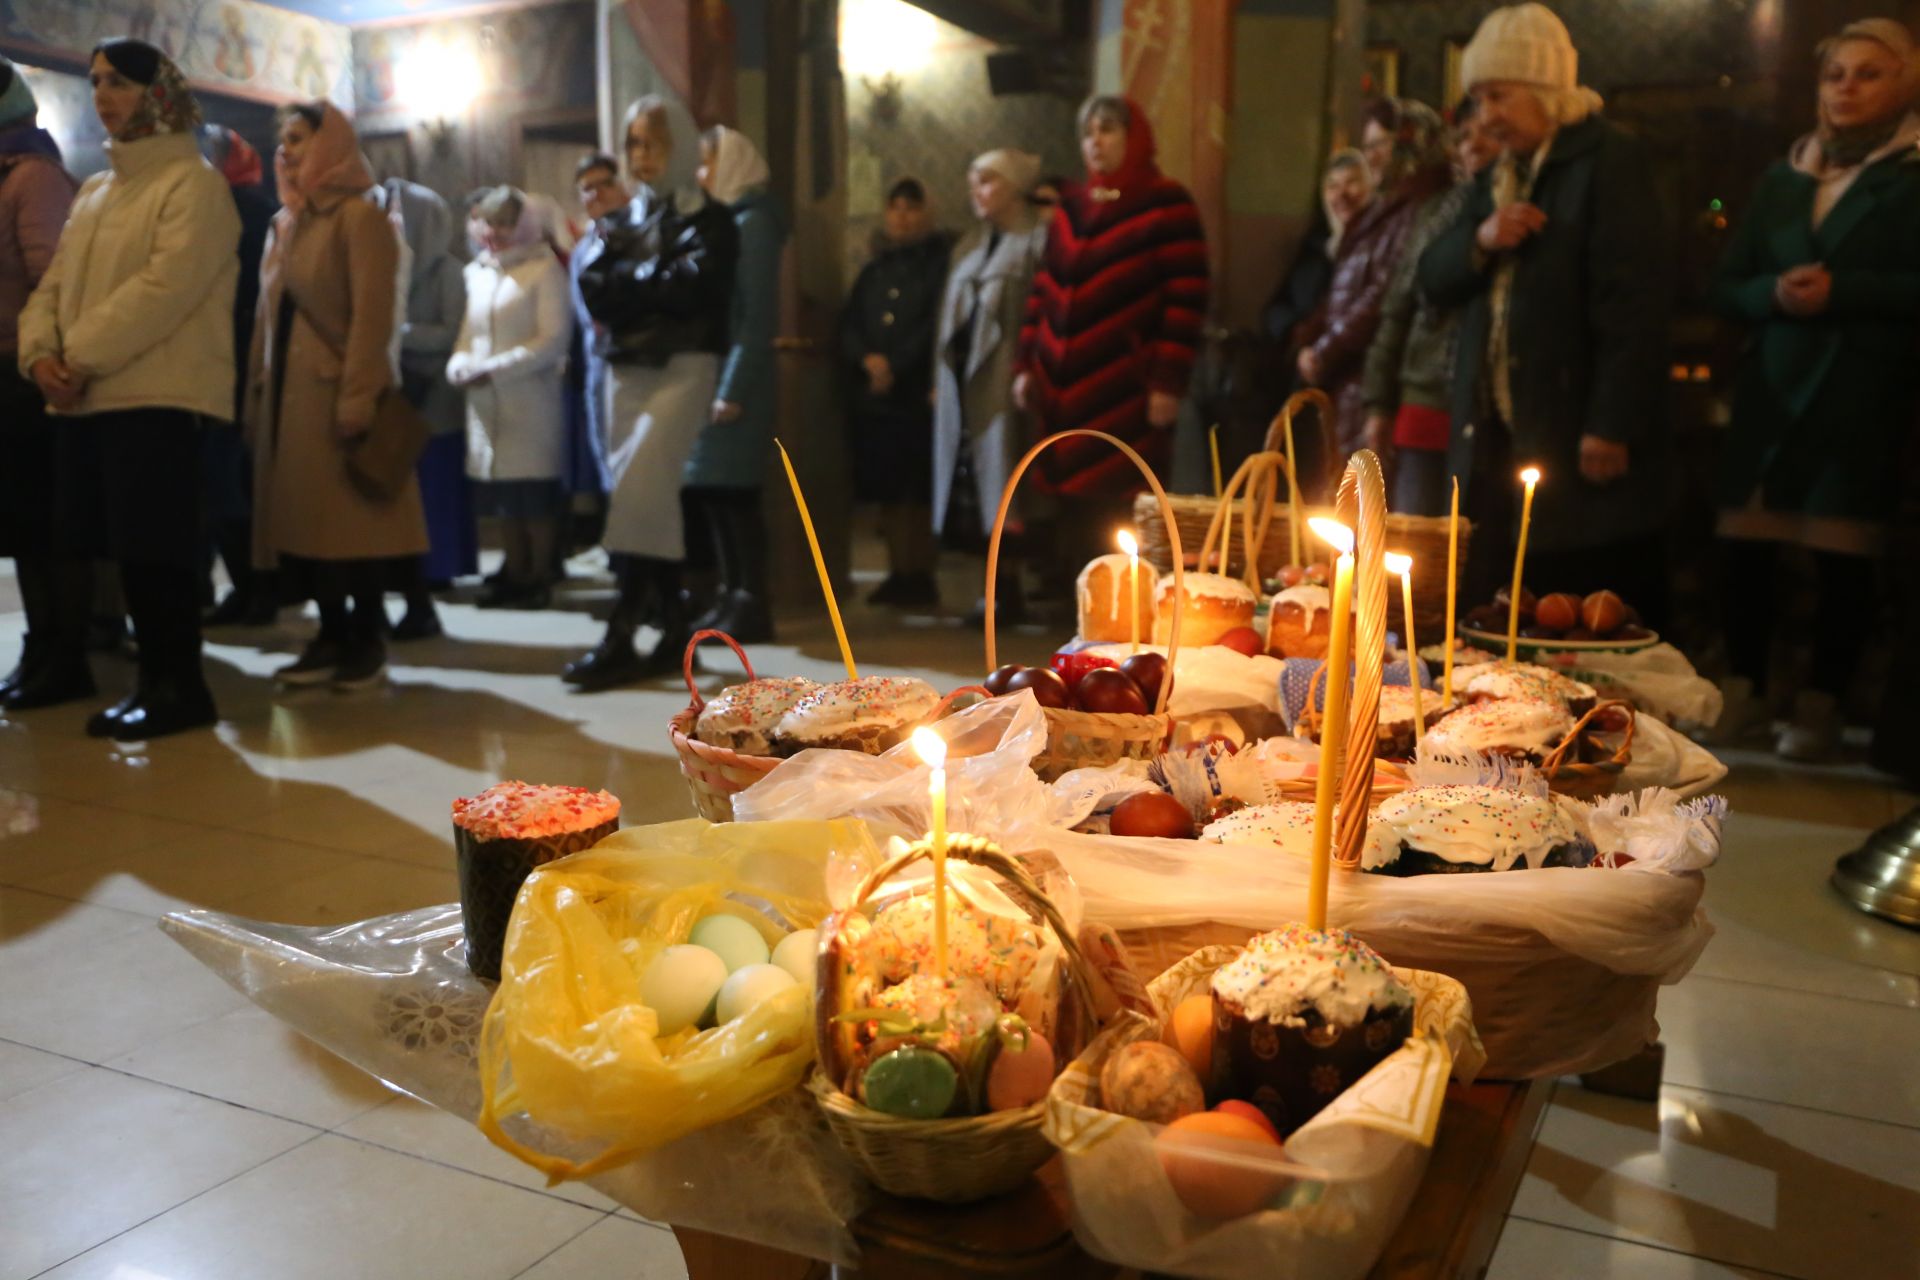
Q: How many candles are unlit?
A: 4